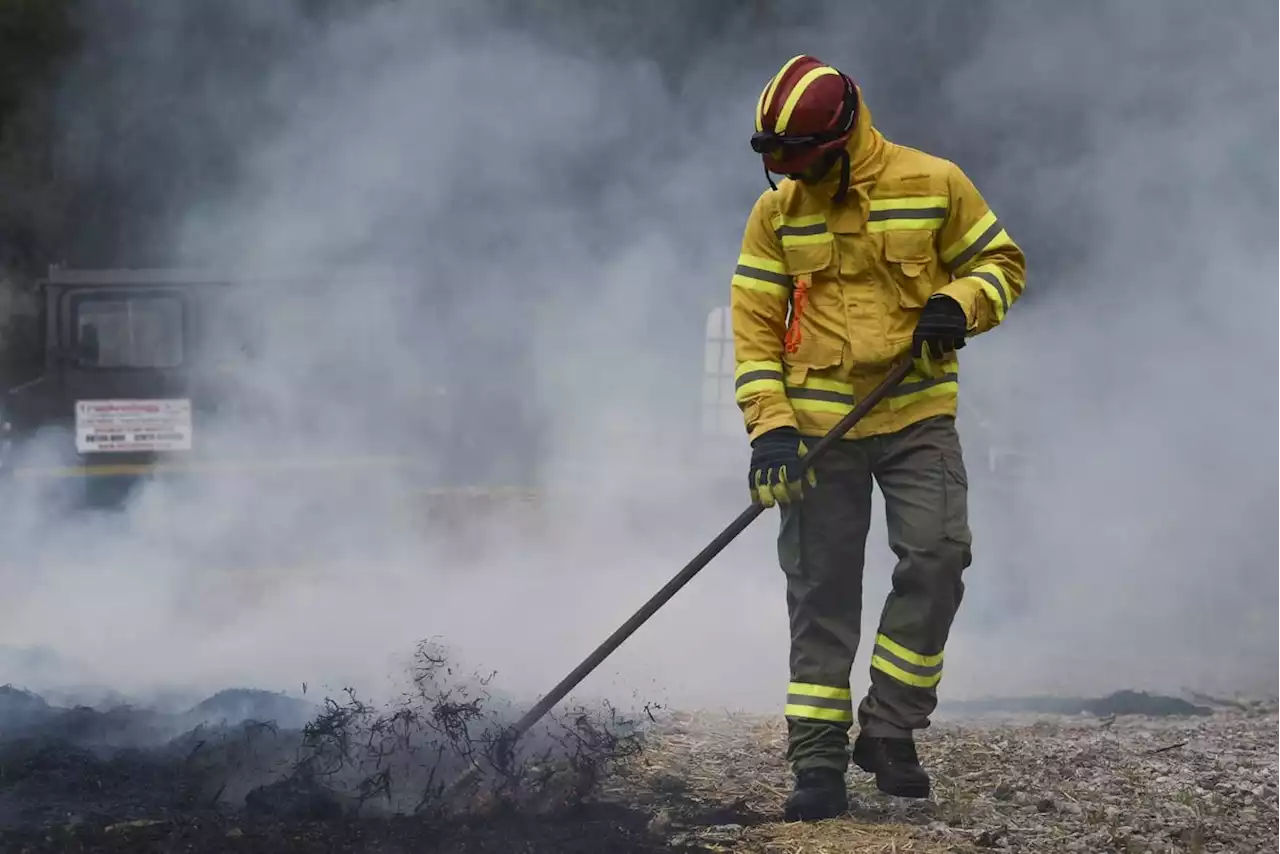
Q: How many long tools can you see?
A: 1